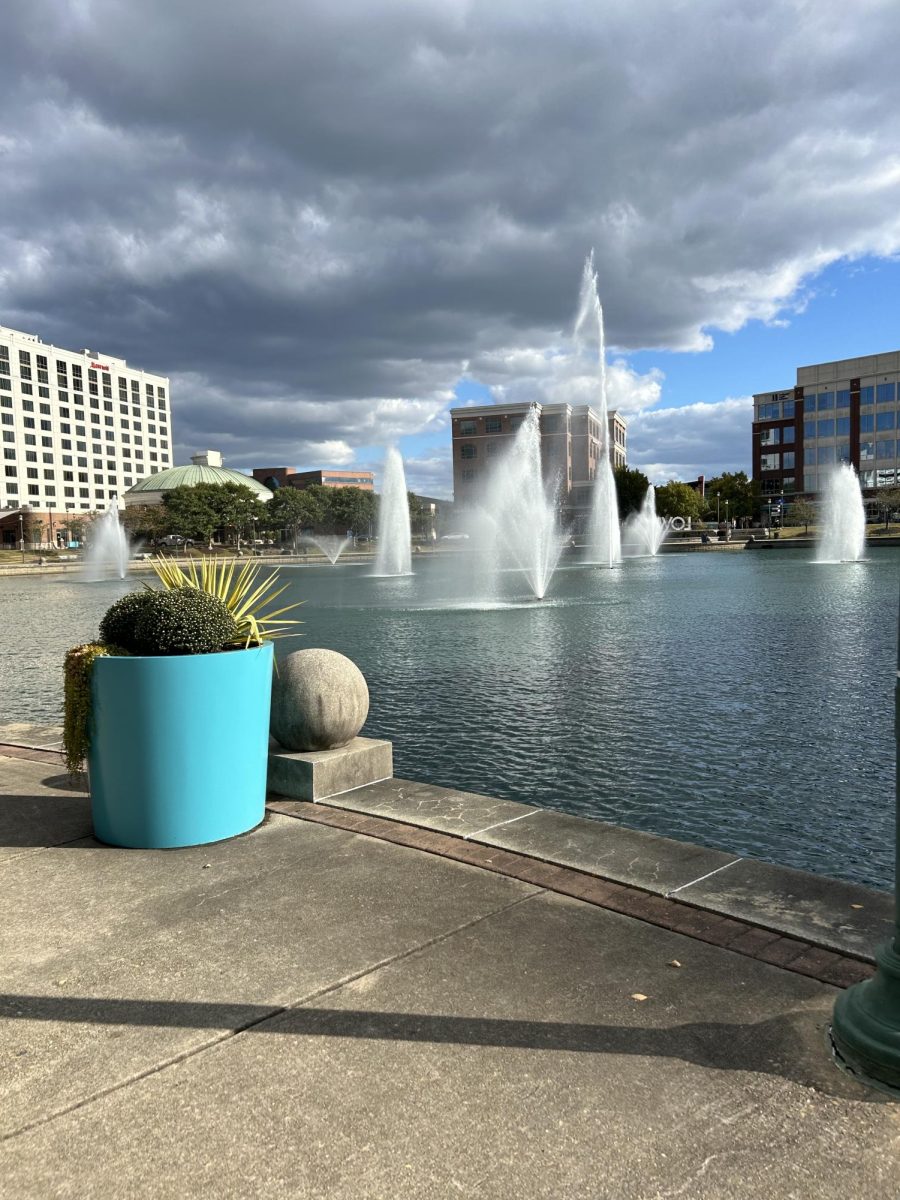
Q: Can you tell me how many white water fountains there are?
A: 7